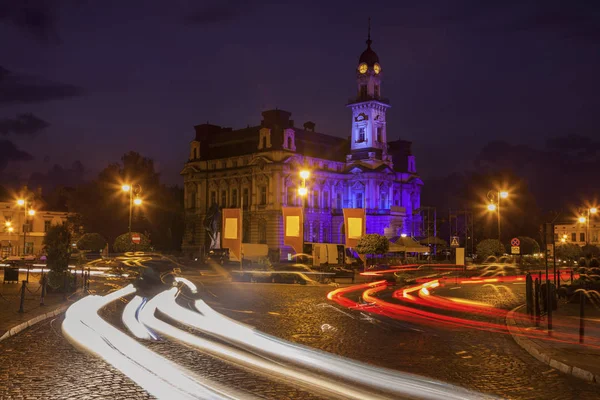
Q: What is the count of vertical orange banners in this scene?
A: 3